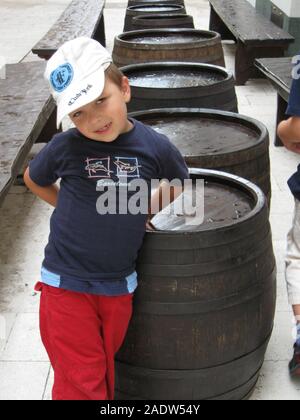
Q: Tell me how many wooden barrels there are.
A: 7